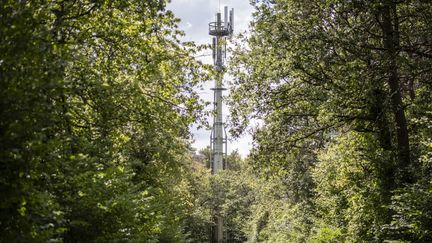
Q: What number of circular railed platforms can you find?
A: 1